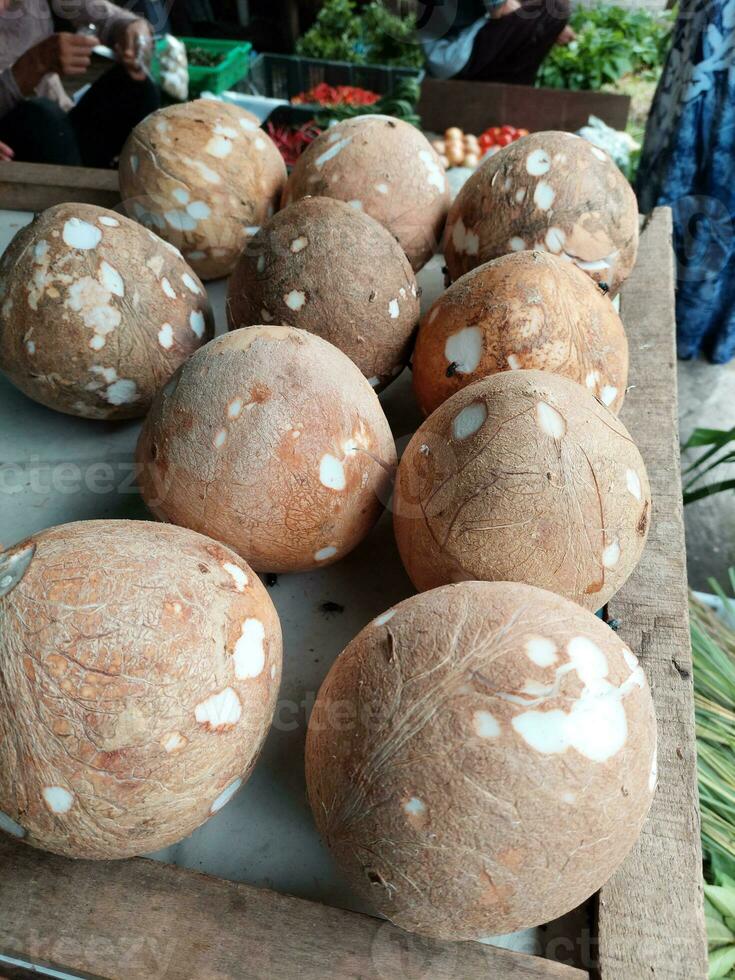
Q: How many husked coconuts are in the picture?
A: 10